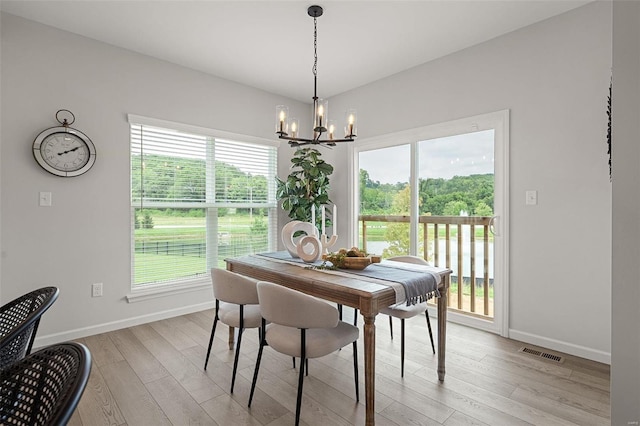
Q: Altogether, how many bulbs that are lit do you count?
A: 5